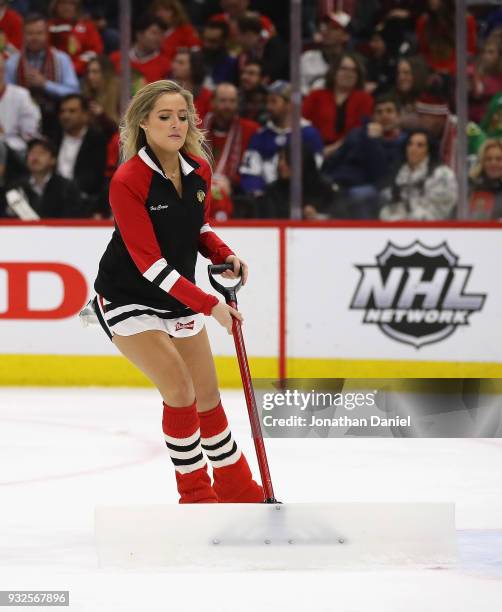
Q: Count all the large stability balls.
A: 0